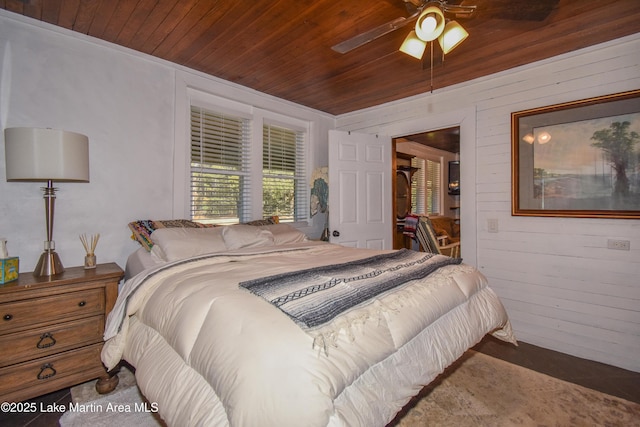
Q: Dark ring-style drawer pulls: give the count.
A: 2